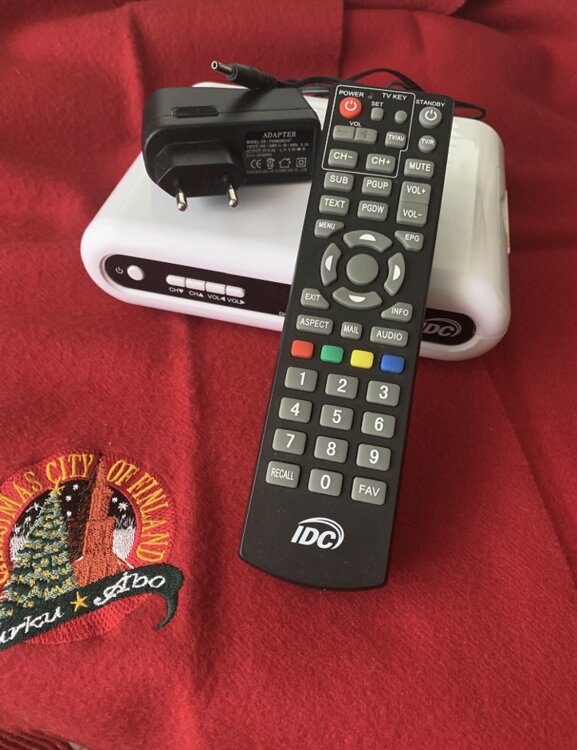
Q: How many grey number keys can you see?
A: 10